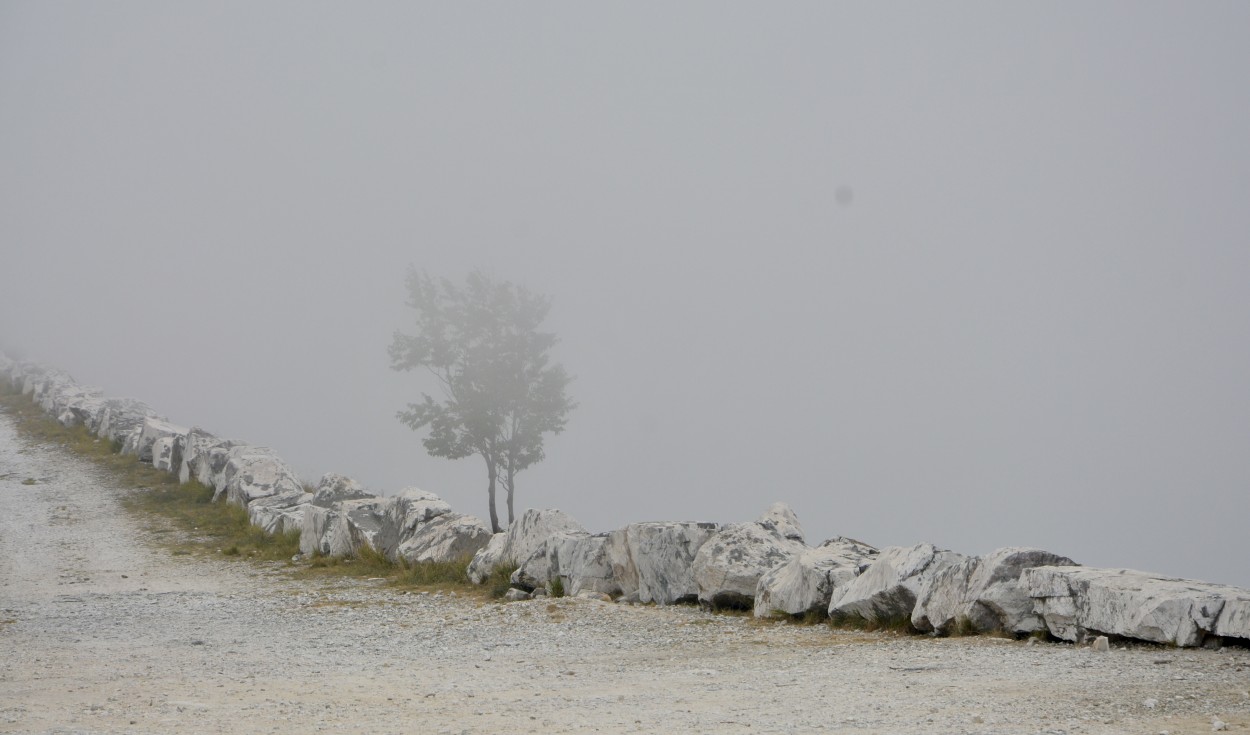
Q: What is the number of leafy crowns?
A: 1